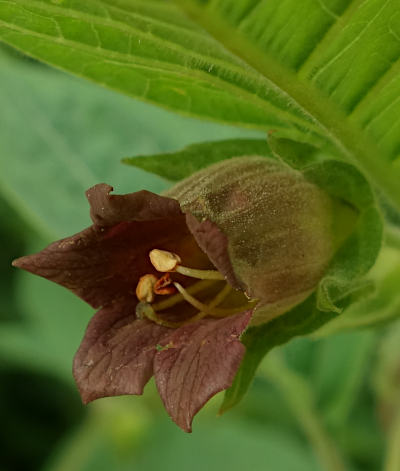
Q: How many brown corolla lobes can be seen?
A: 5